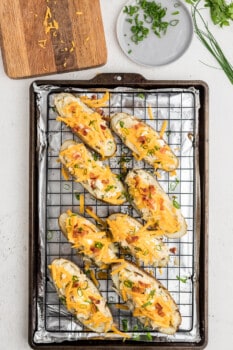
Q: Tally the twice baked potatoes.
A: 8